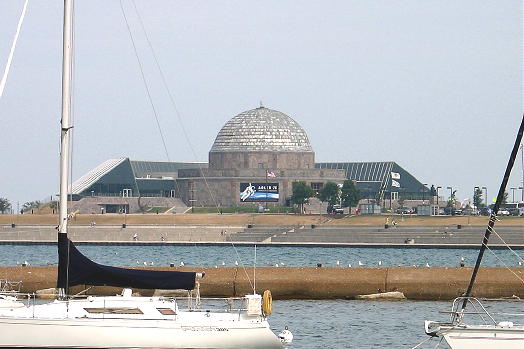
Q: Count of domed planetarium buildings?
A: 1